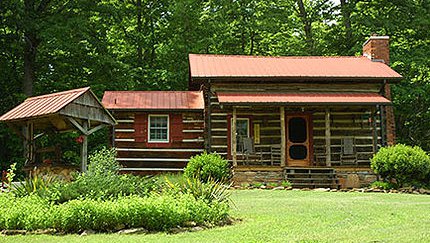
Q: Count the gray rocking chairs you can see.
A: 2